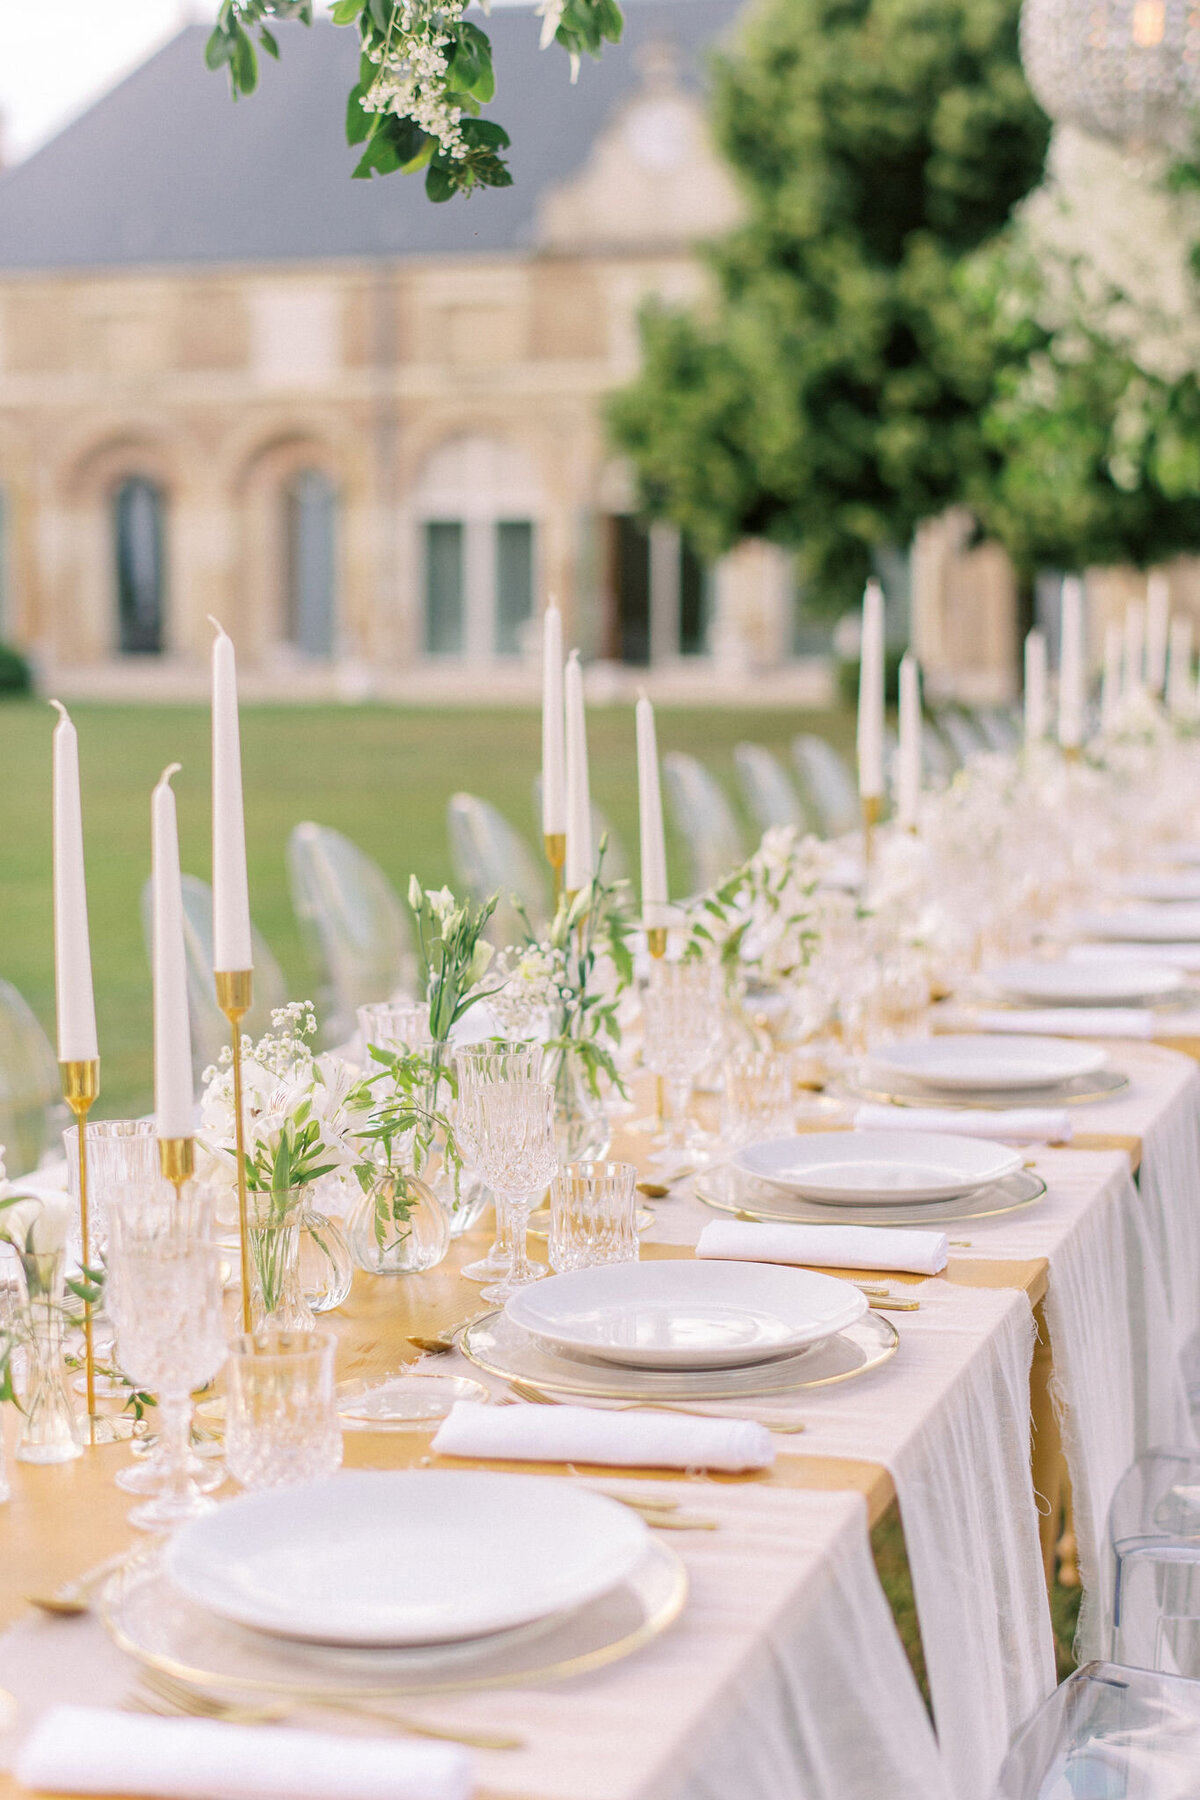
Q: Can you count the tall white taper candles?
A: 14